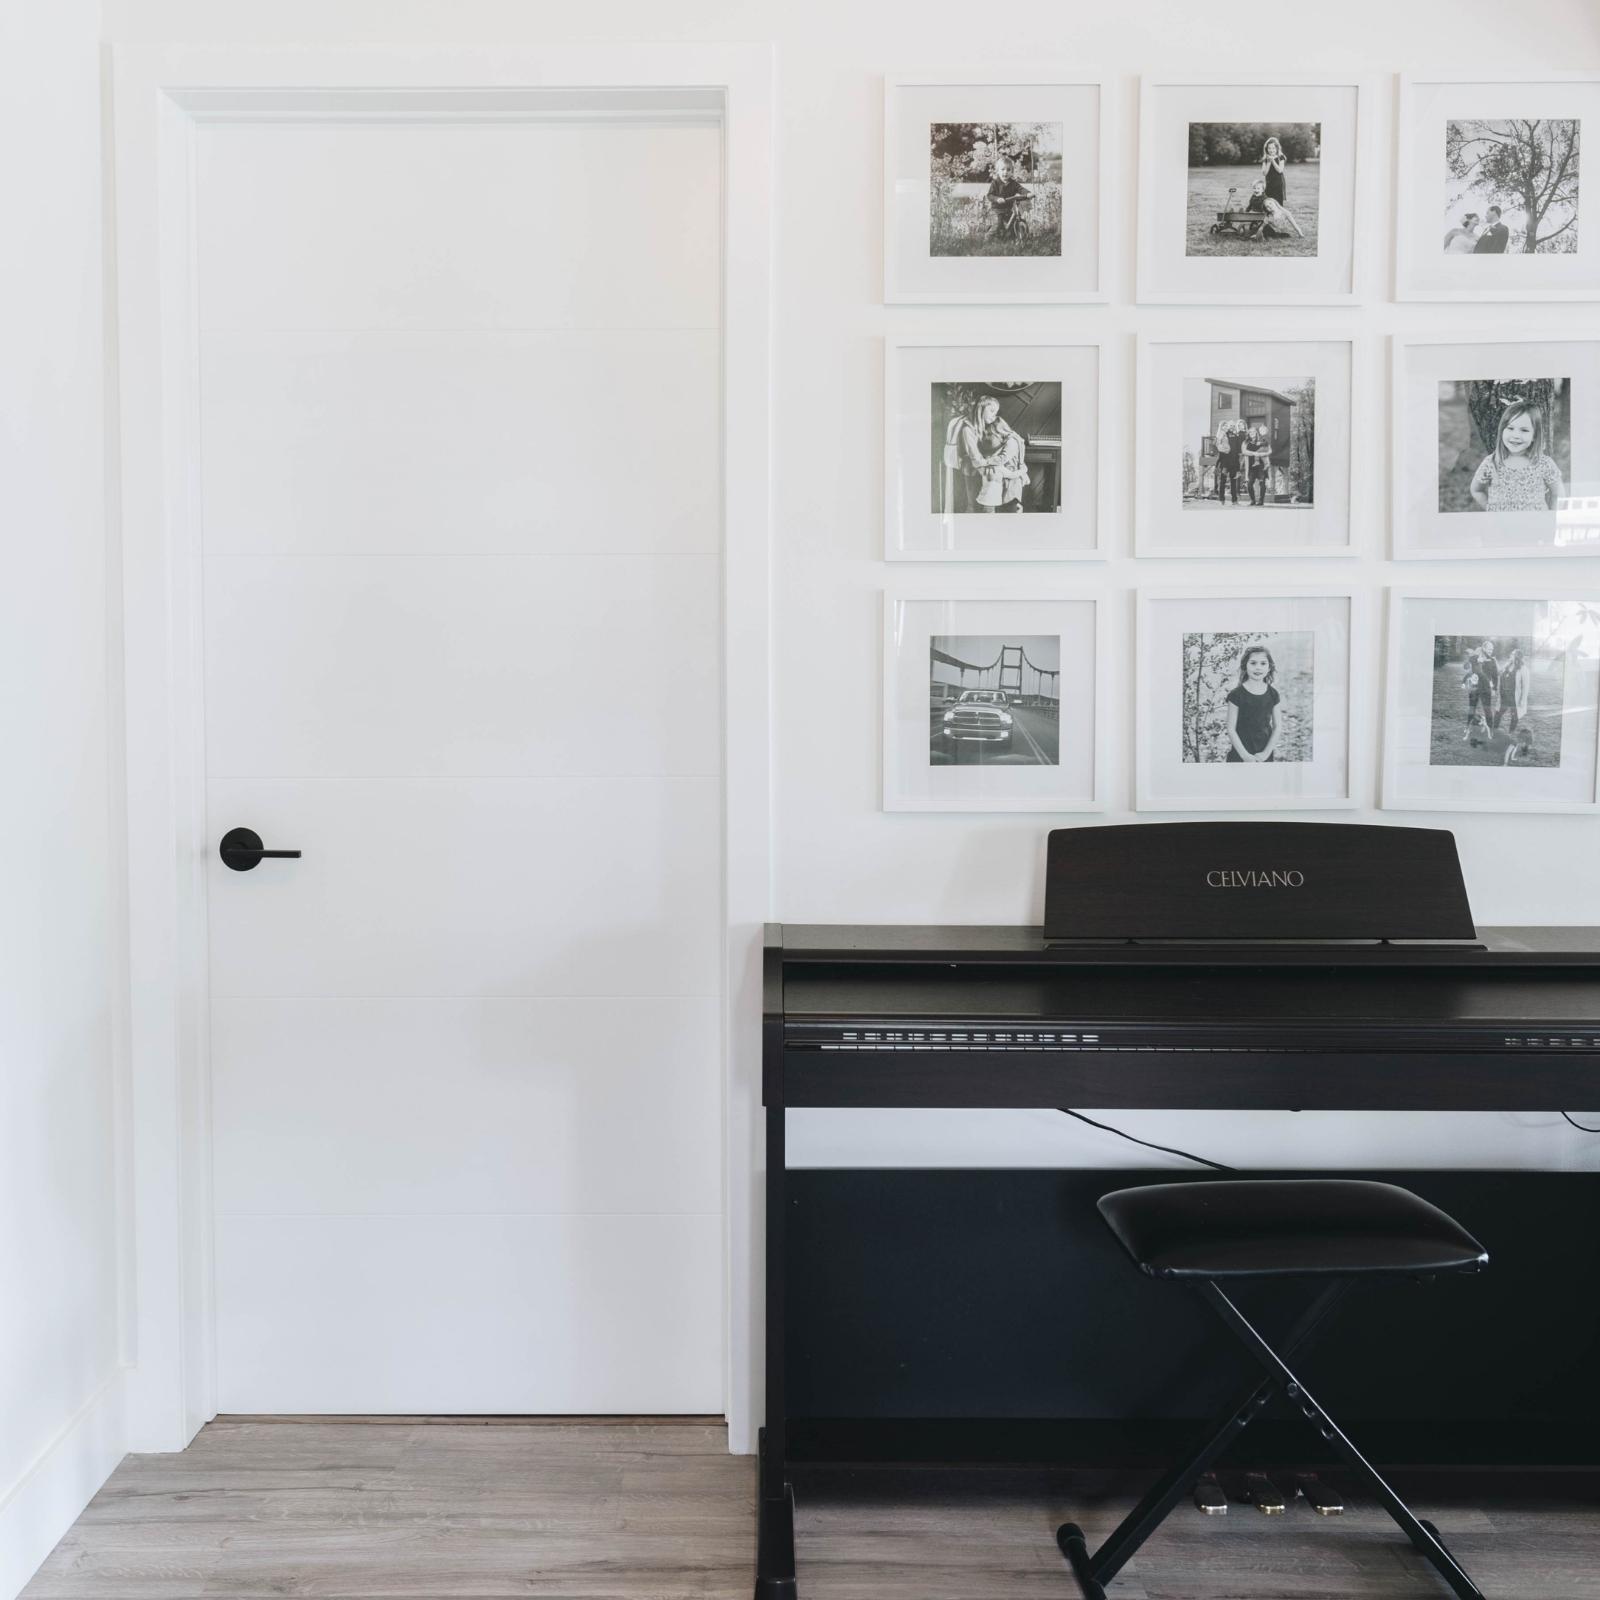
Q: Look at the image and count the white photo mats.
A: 9